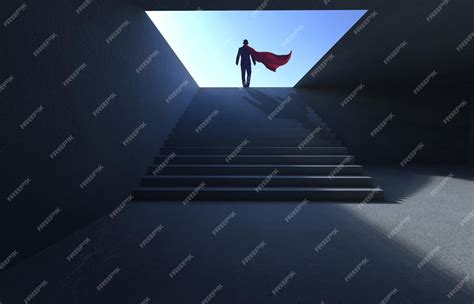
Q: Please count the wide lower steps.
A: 5